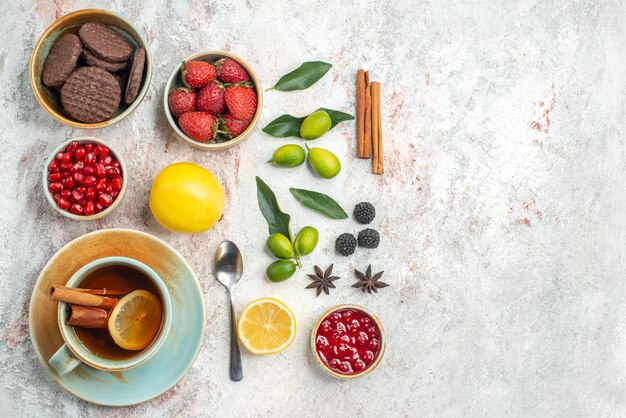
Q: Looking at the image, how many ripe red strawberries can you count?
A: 7